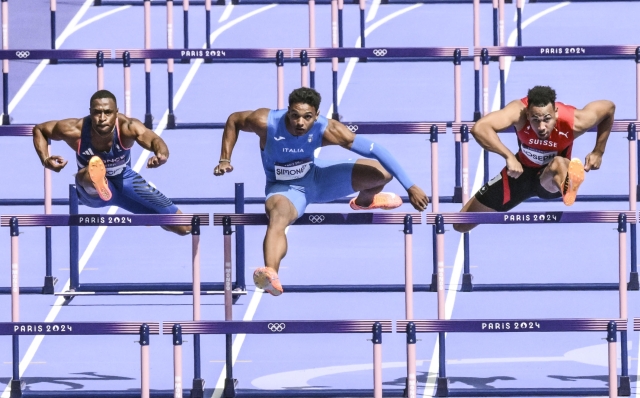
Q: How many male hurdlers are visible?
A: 3